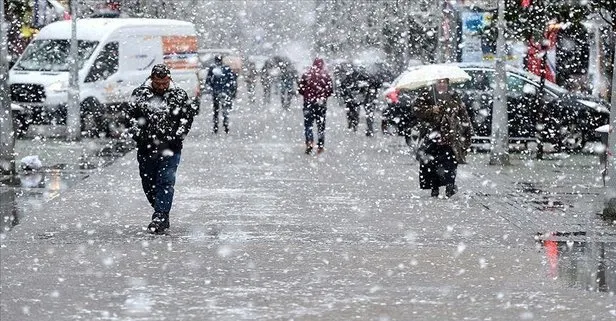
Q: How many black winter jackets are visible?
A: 1